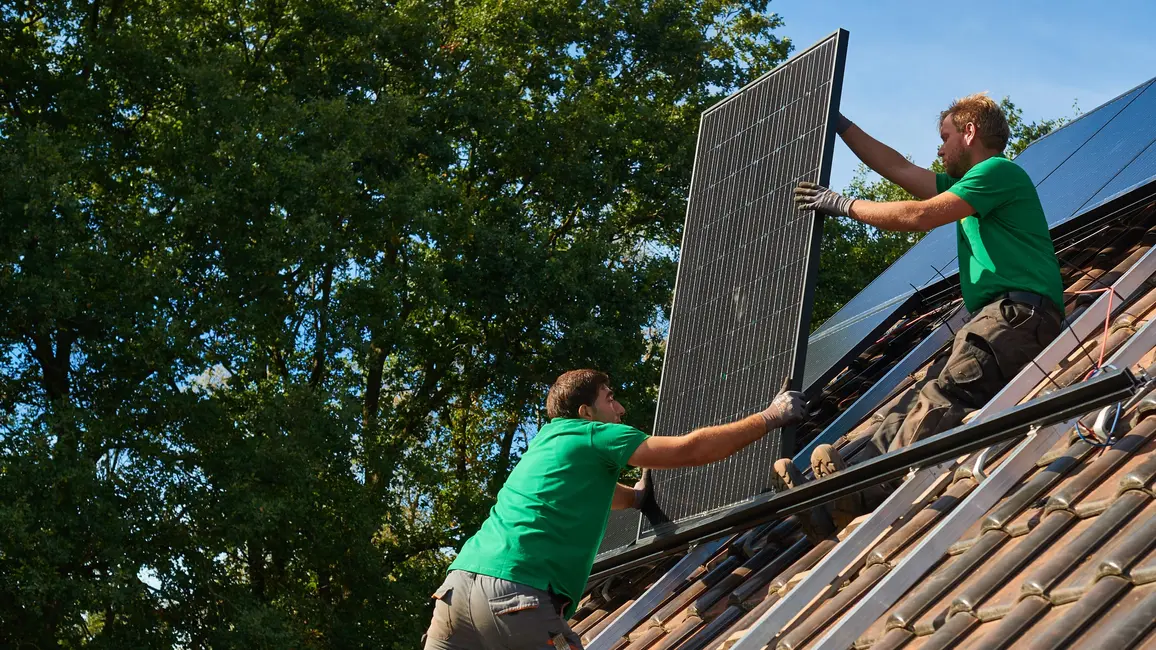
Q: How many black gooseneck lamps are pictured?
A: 0